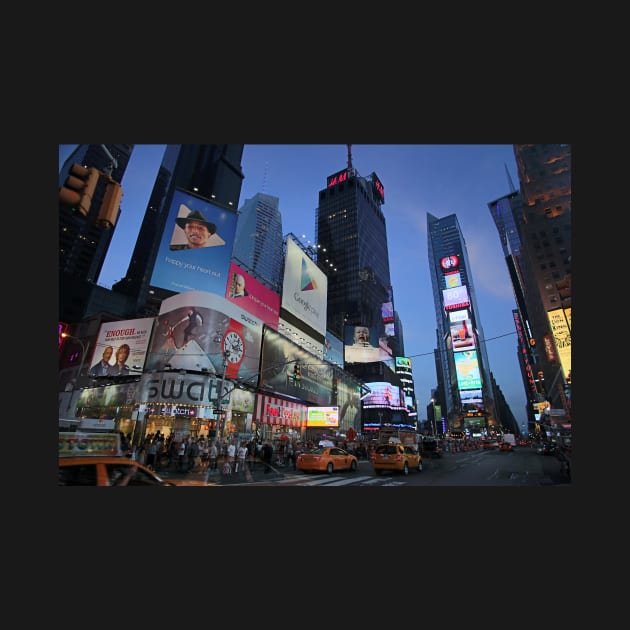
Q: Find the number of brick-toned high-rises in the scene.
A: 1